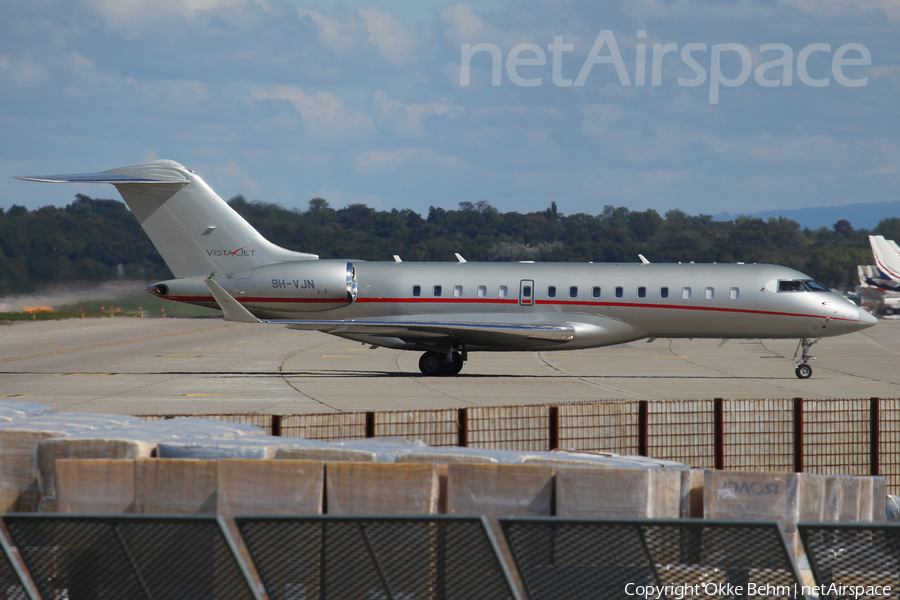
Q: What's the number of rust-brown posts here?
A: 8